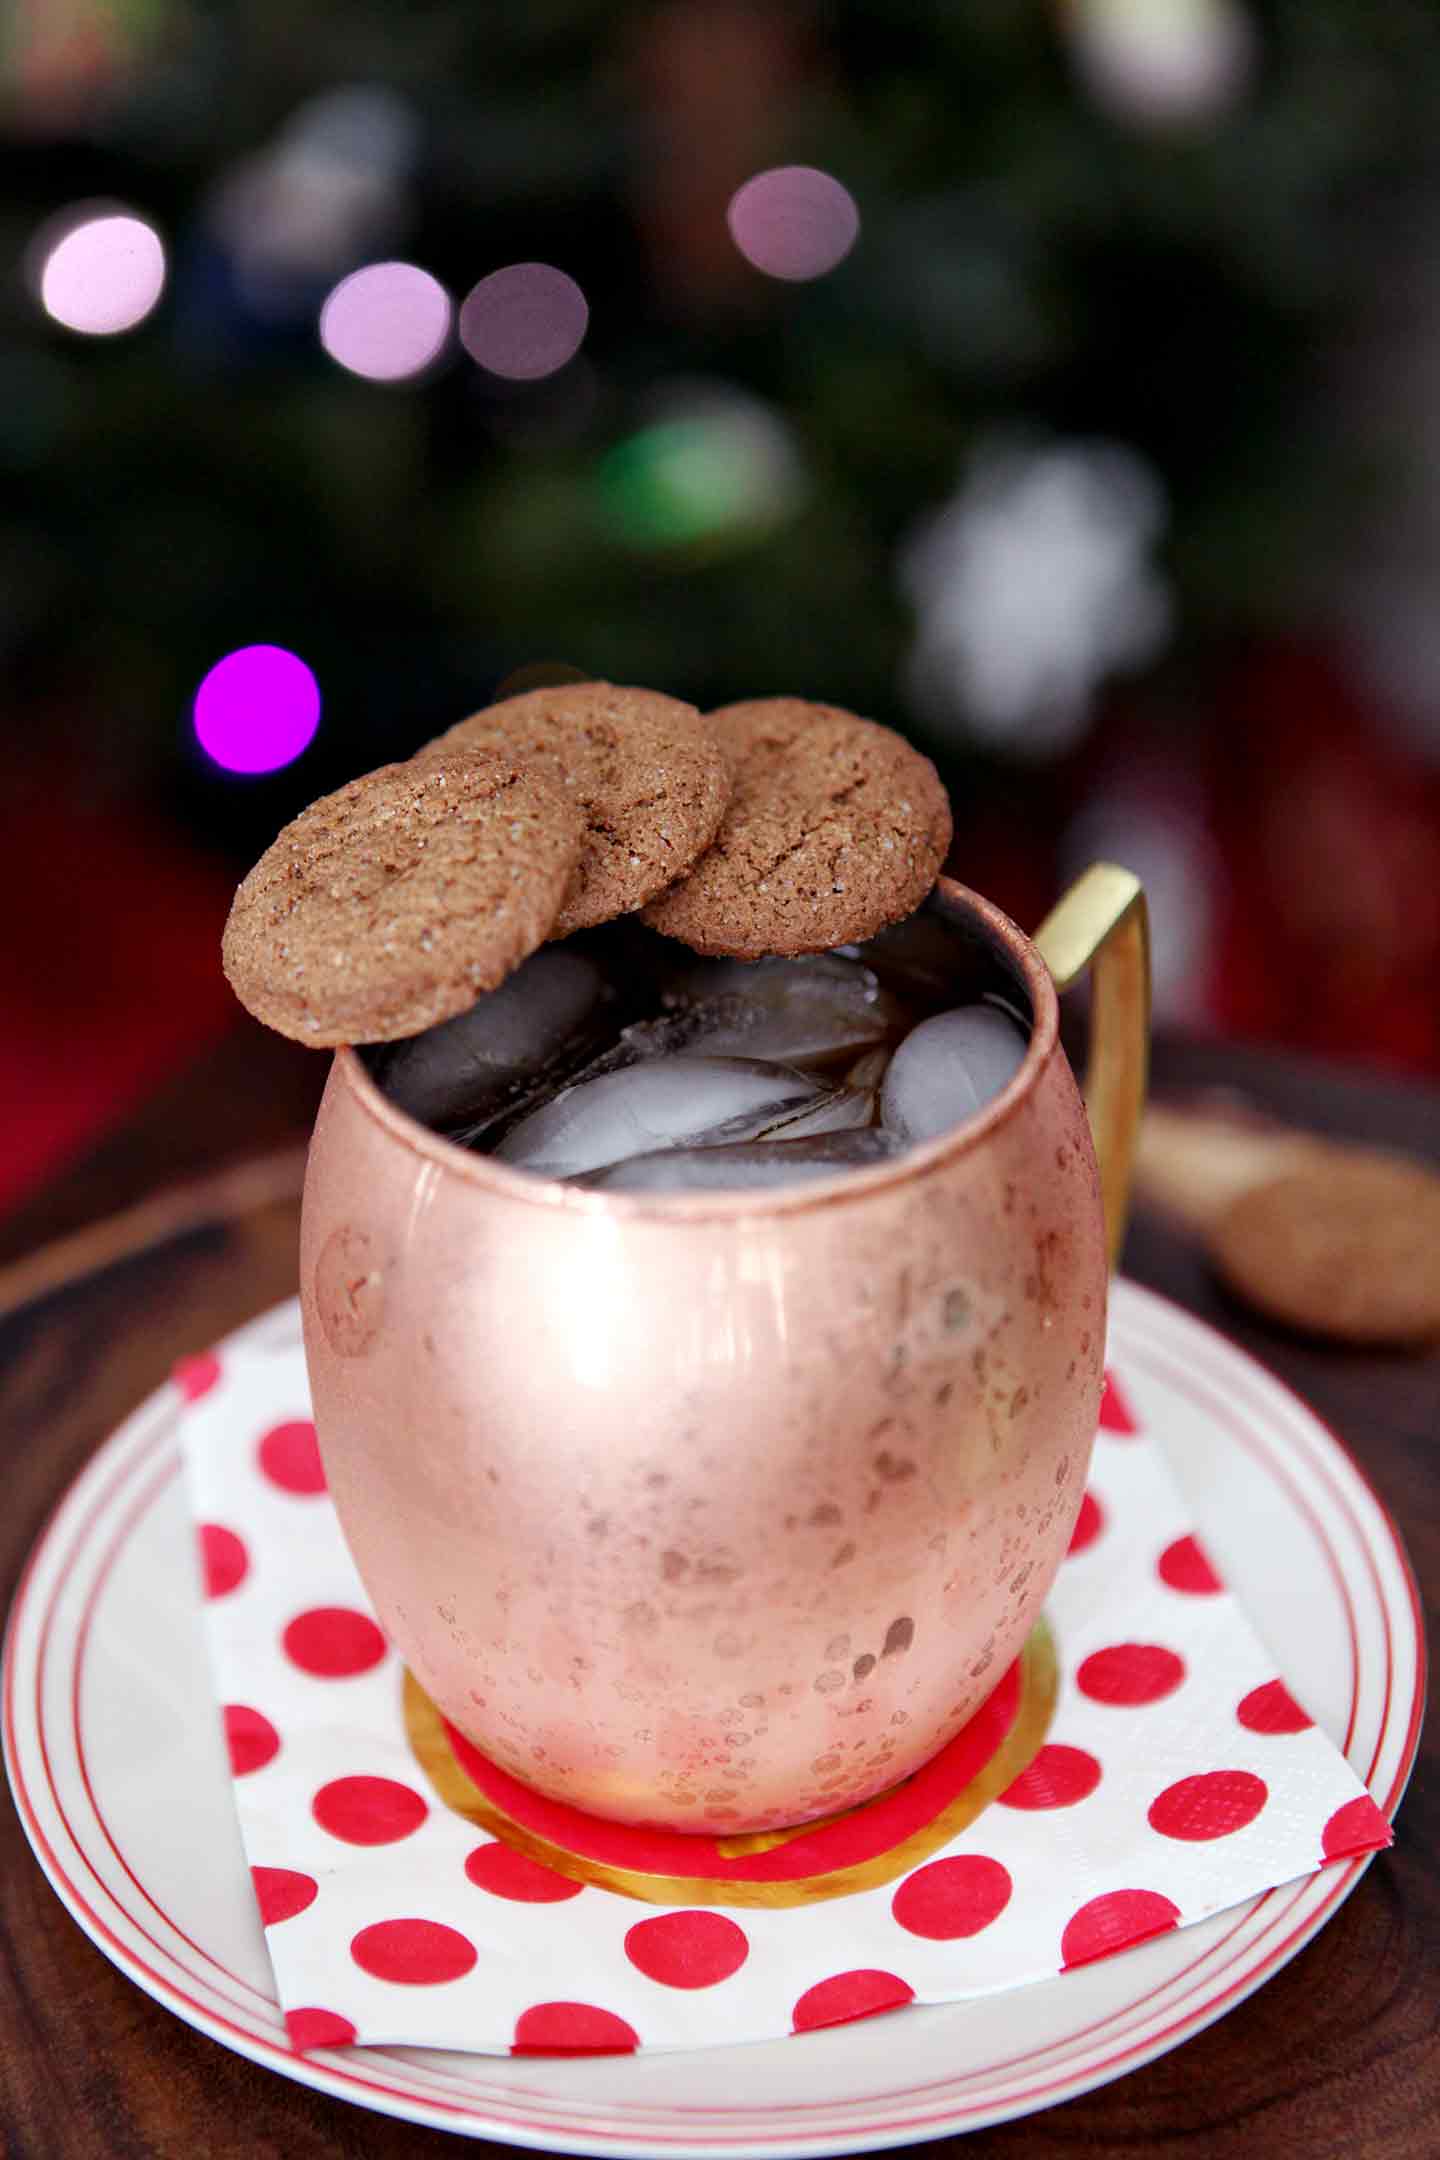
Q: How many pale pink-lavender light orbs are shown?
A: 4